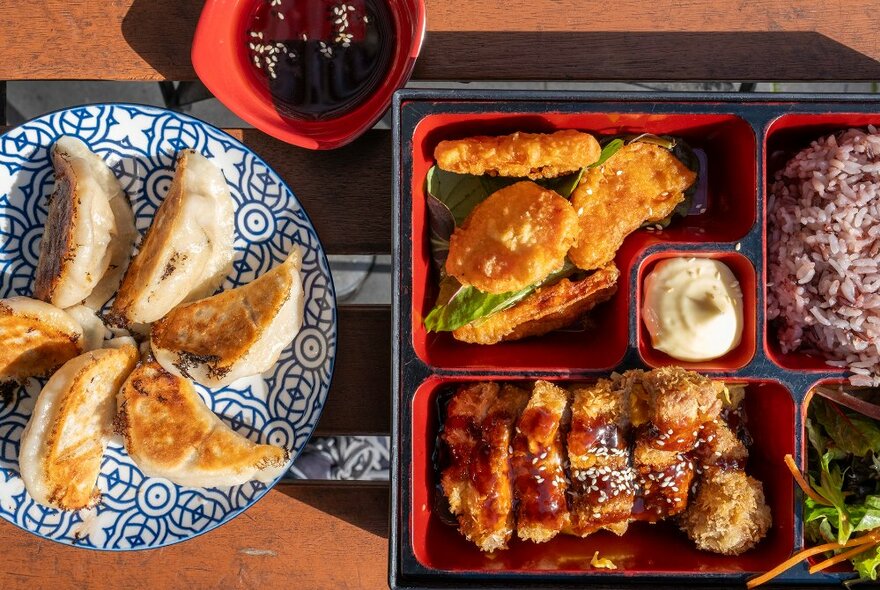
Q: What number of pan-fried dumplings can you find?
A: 6